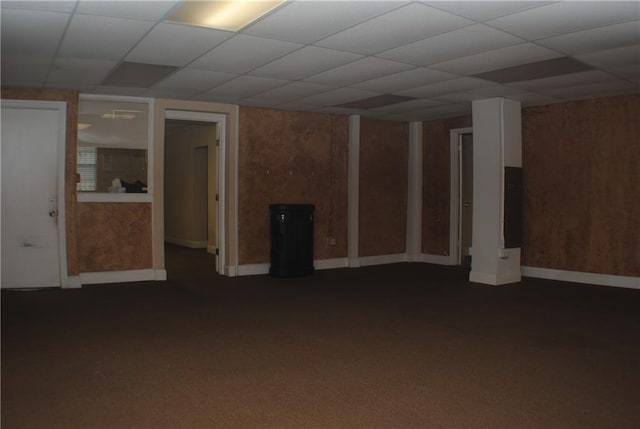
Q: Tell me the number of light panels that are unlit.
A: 3